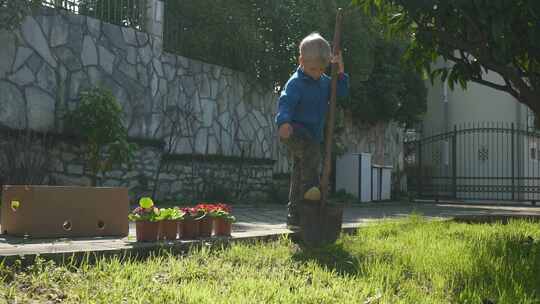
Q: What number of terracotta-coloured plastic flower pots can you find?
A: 5